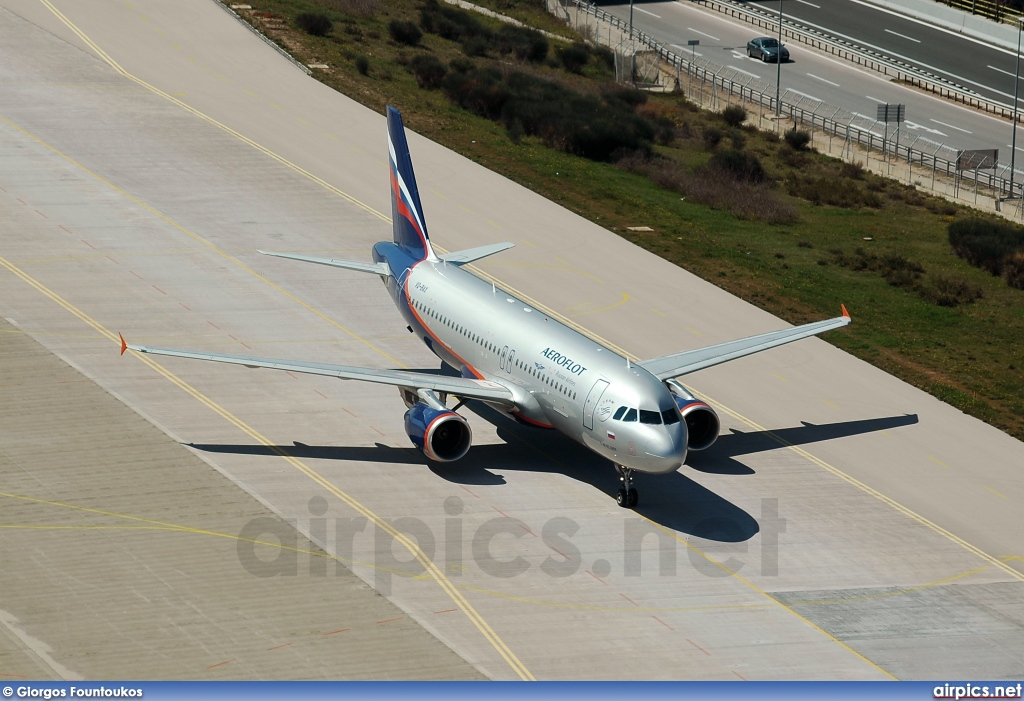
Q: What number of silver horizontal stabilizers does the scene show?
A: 2